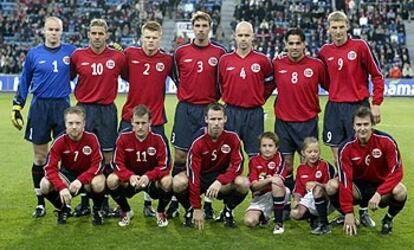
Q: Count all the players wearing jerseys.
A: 11